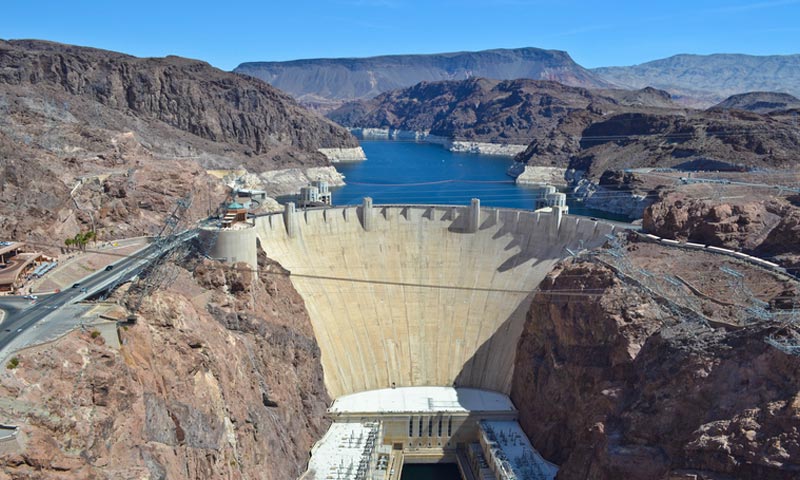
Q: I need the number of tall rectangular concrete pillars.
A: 4